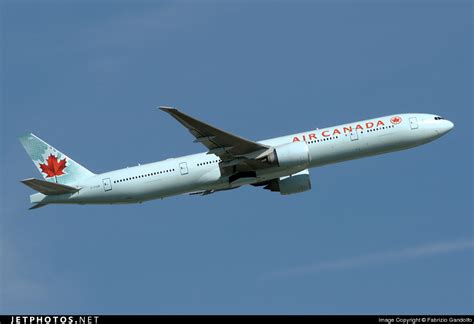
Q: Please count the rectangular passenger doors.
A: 4